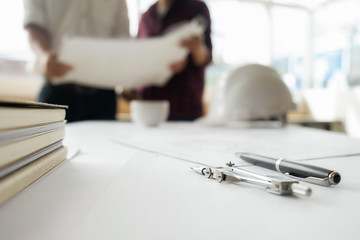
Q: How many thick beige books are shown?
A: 3